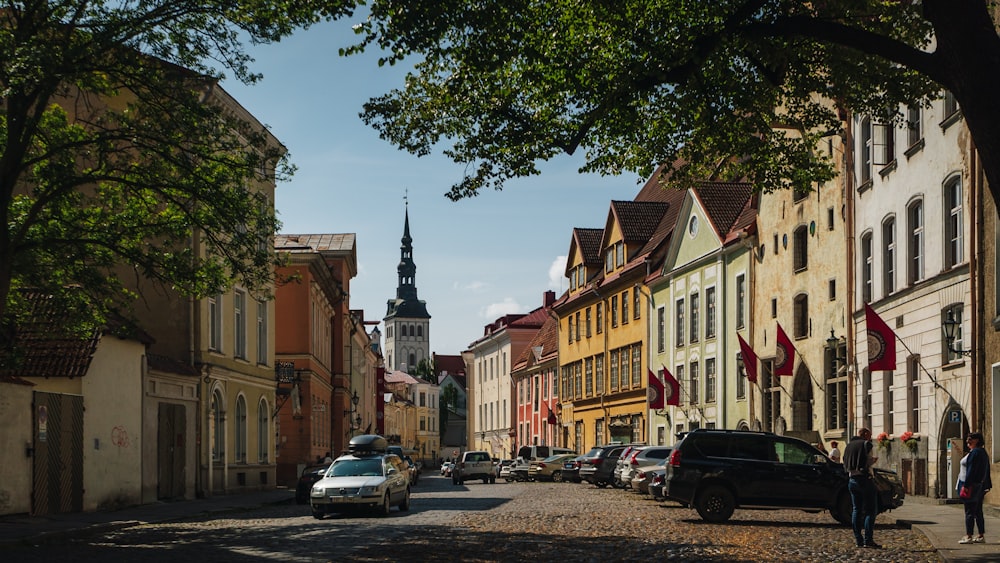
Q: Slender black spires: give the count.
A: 1